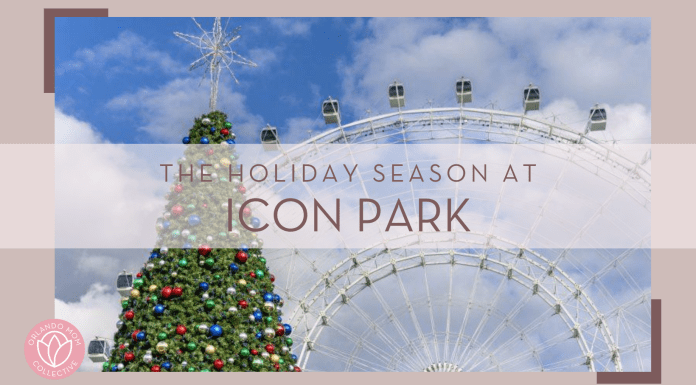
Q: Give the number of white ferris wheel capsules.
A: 8